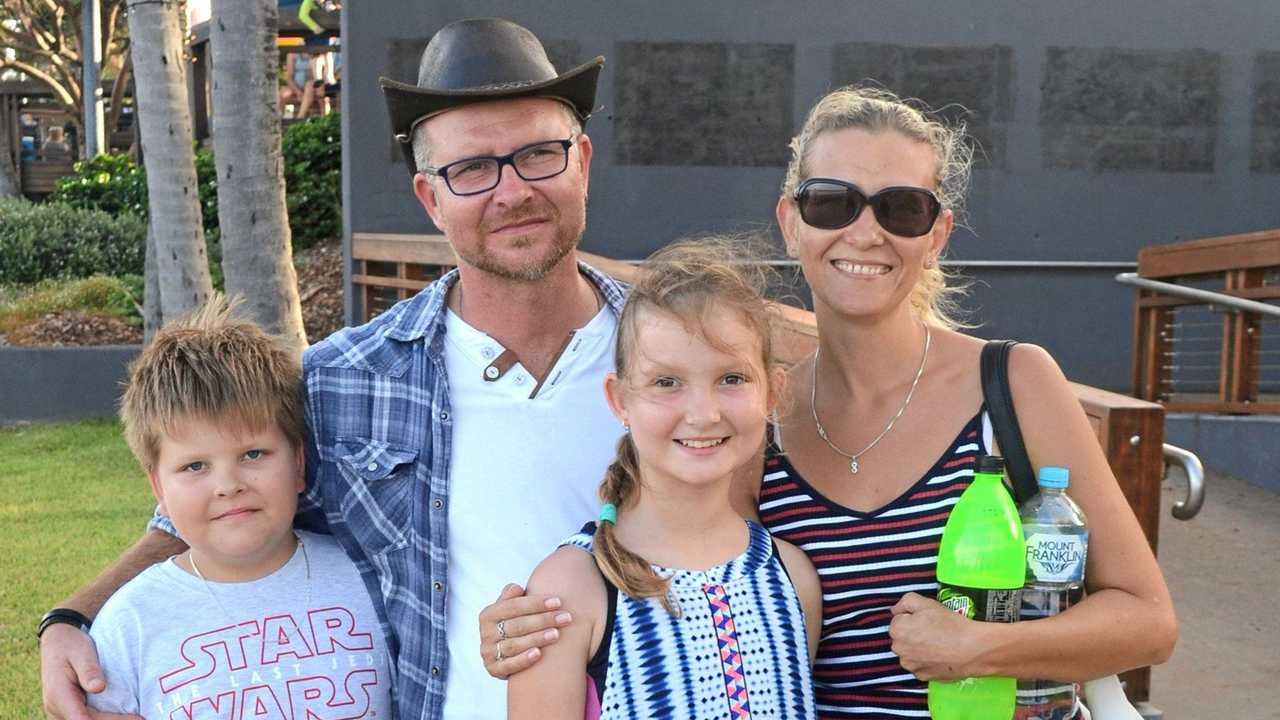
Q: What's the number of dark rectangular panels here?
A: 5